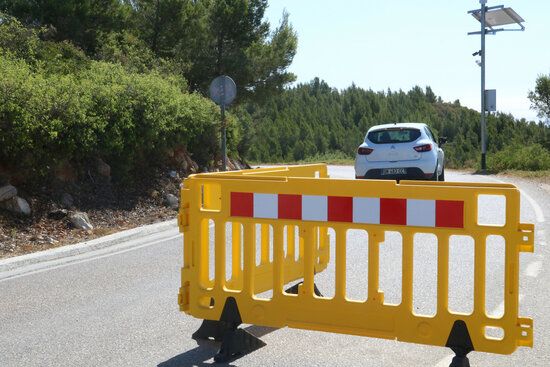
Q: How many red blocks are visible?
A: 5